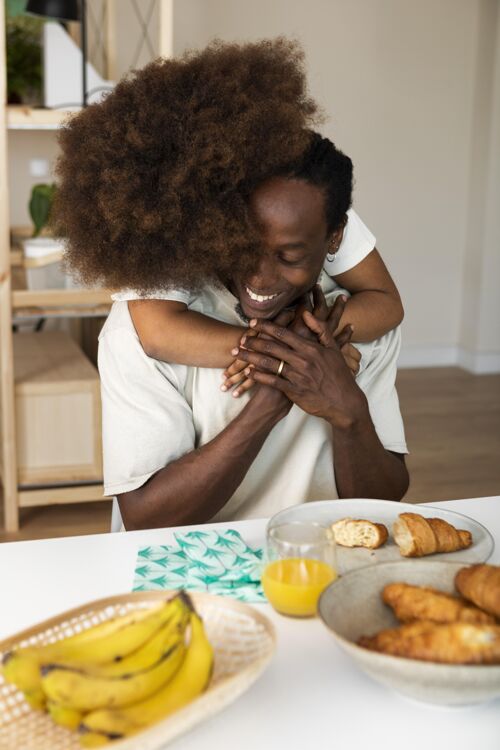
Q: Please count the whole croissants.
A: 3